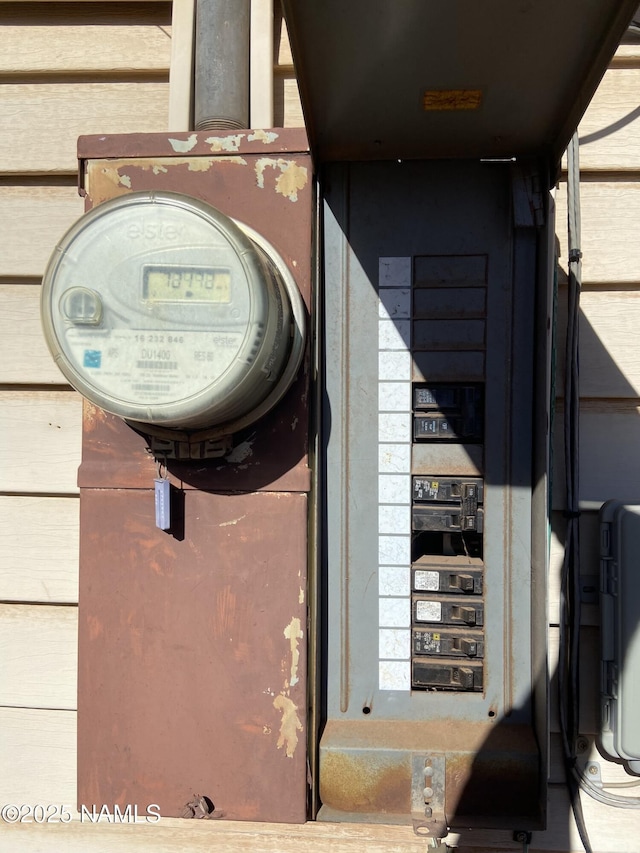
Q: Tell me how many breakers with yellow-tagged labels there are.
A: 2